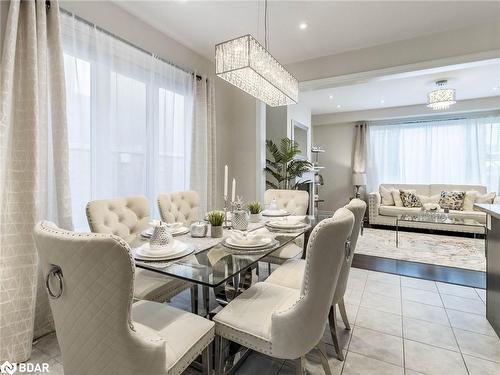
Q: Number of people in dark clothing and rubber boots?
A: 0